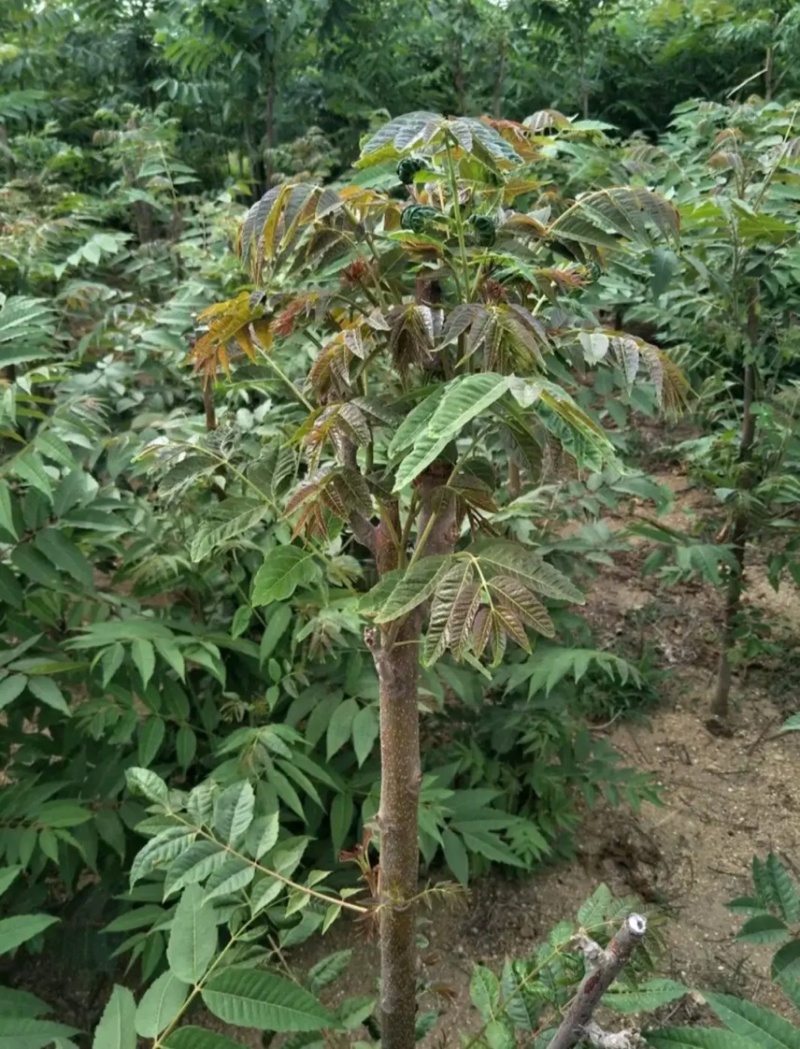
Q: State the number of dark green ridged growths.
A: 3